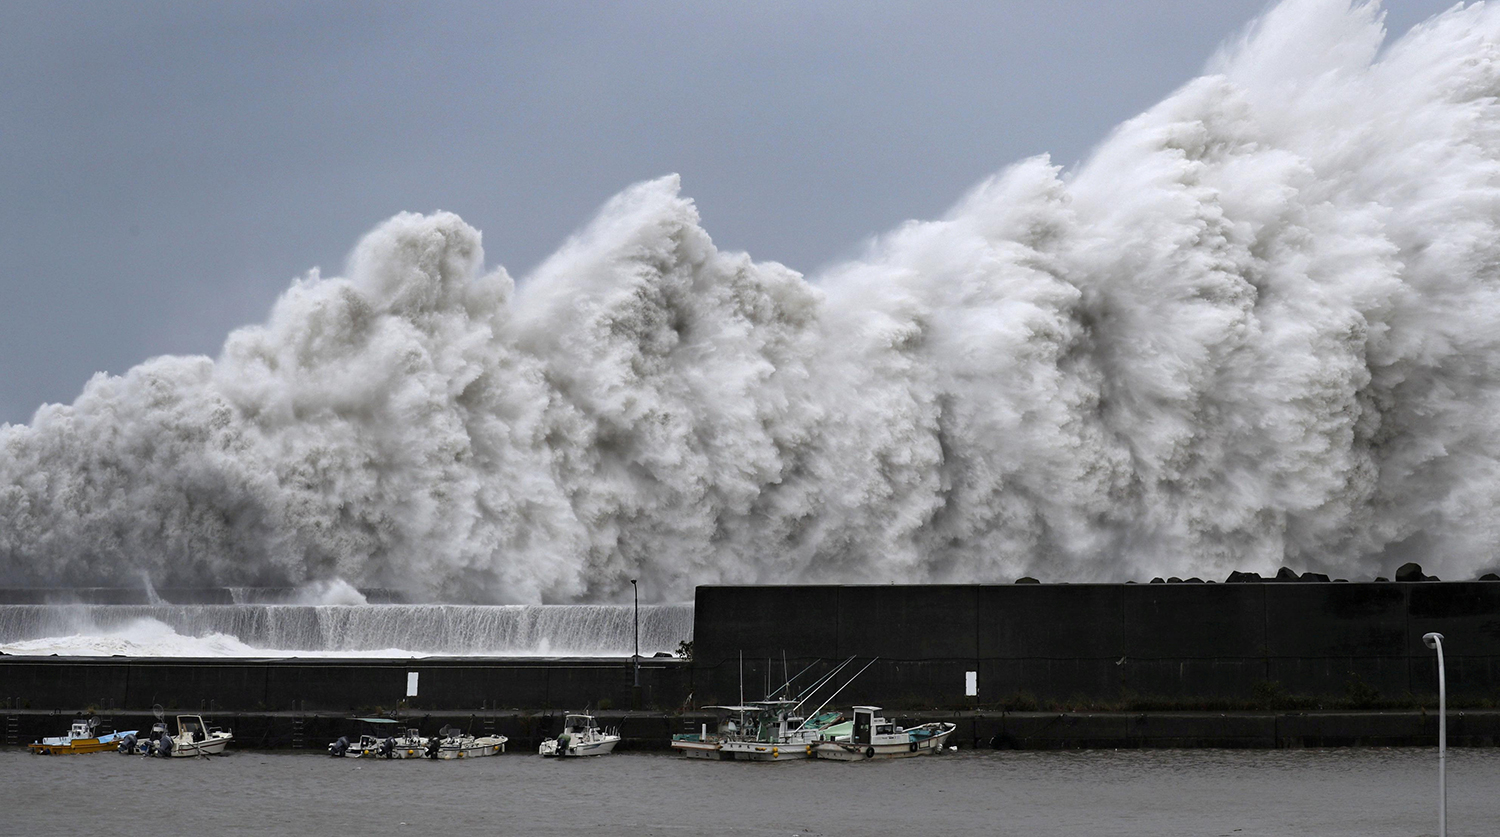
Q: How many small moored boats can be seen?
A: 10